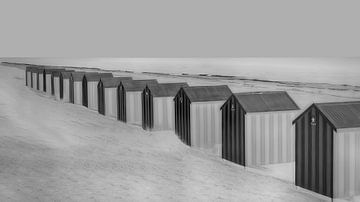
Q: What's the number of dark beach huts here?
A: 14